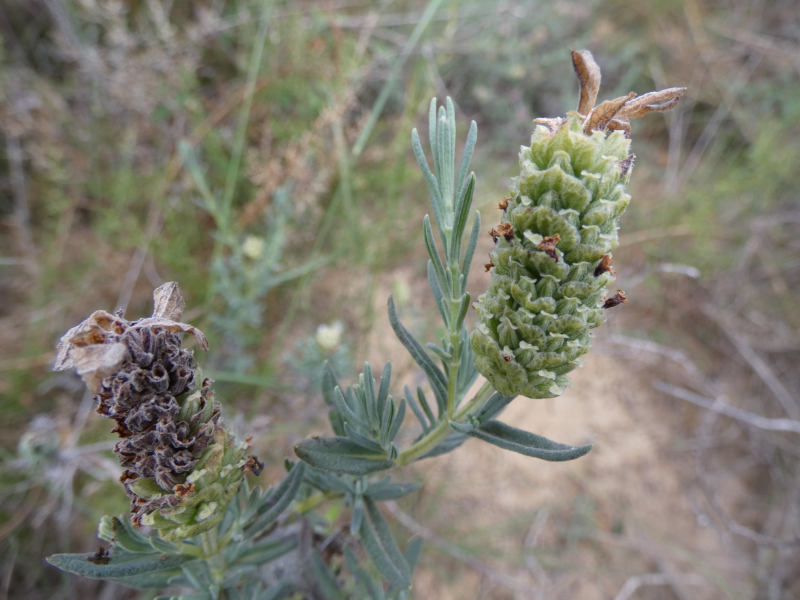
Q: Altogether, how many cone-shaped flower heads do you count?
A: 2